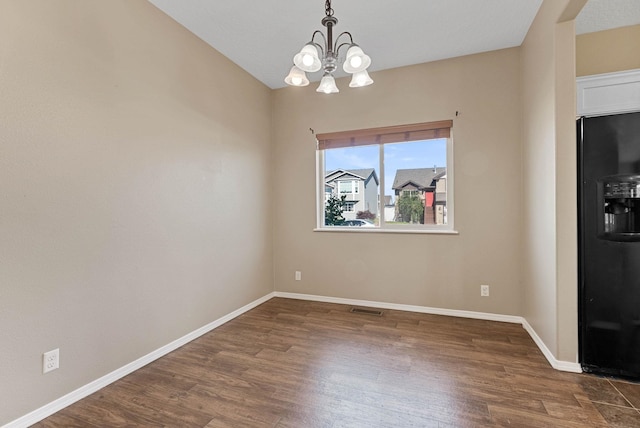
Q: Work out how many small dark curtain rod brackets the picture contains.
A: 2